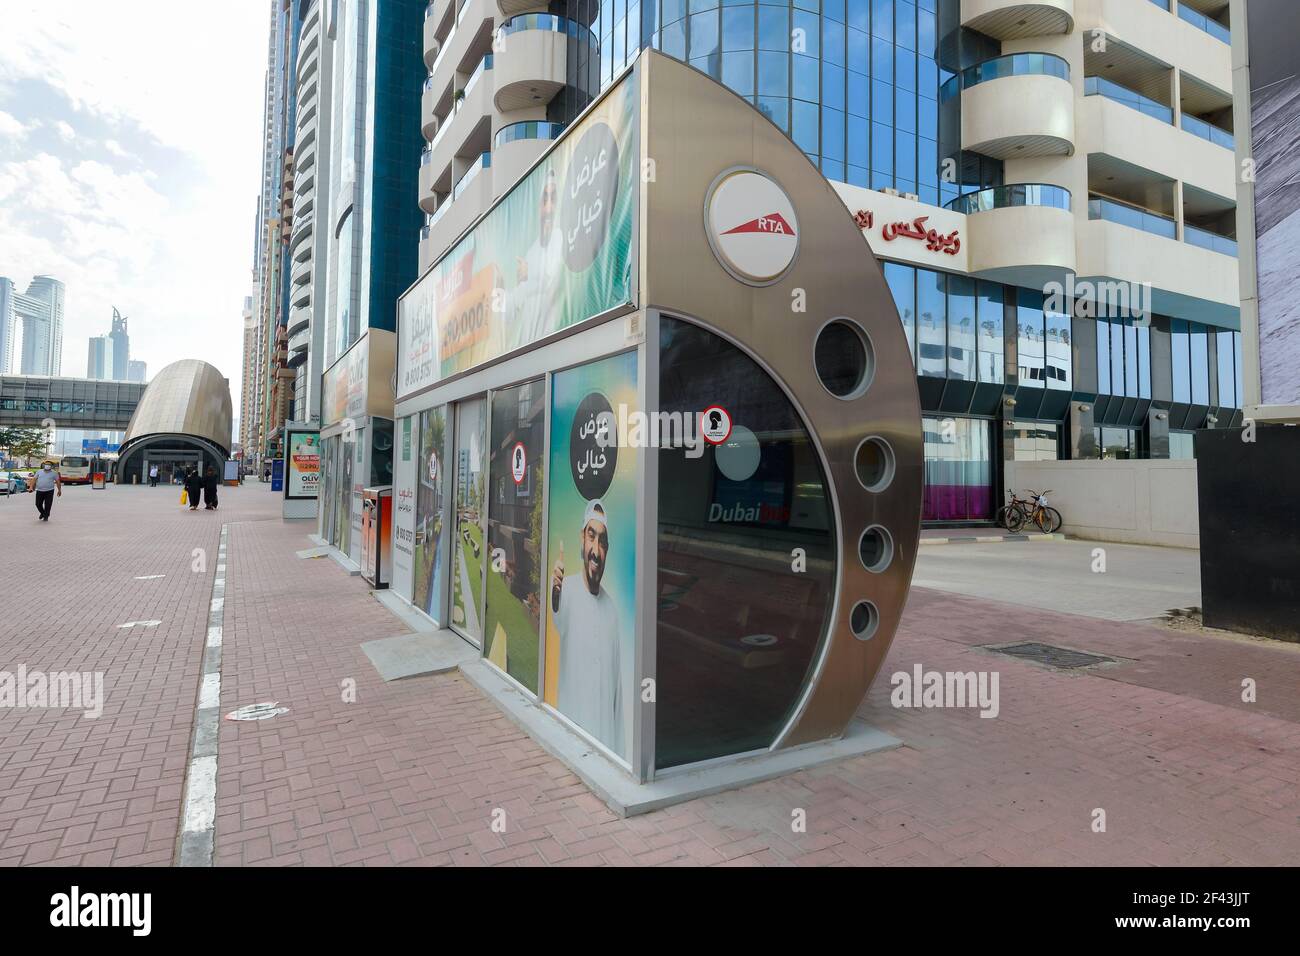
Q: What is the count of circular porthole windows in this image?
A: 4